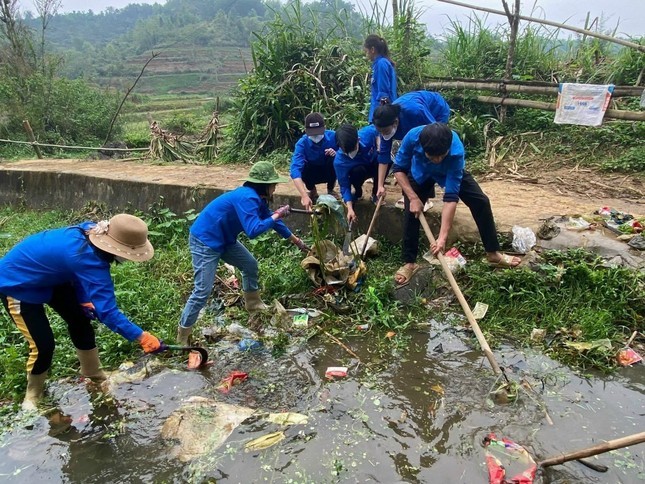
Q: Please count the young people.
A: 7